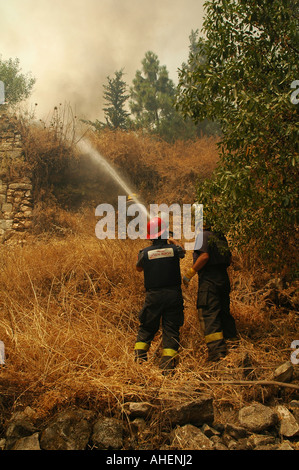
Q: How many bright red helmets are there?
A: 1